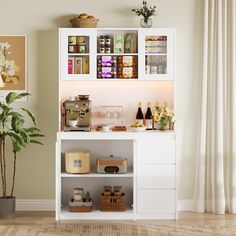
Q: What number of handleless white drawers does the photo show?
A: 3